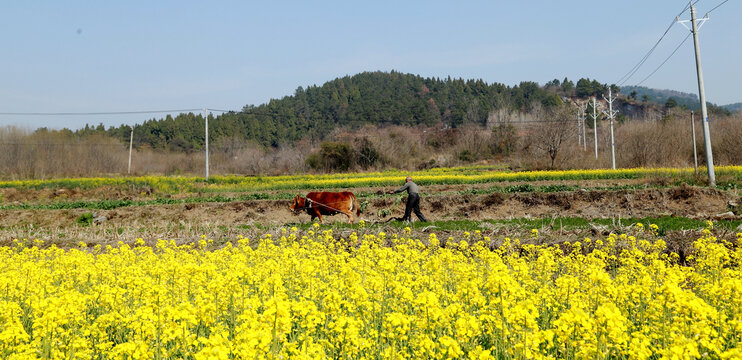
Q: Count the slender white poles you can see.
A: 8